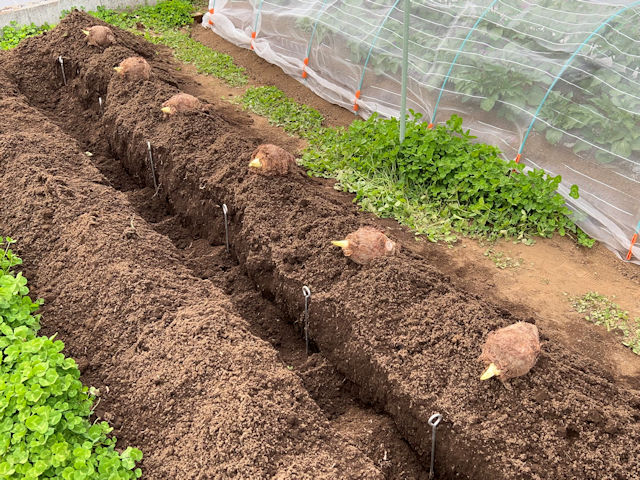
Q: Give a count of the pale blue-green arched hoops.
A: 7